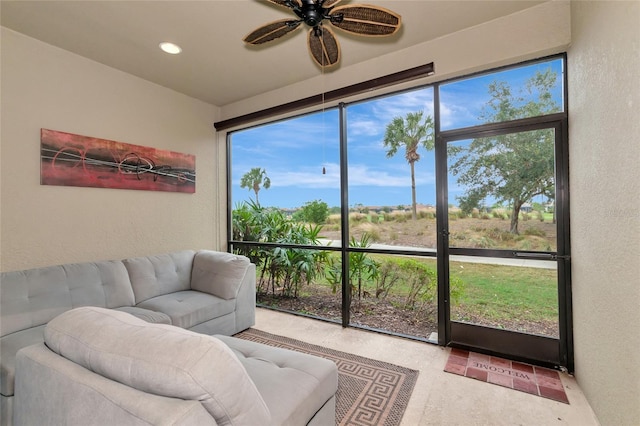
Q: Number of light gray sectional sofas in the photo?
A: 1